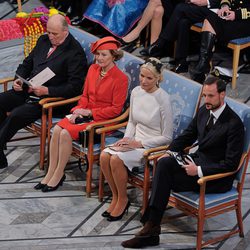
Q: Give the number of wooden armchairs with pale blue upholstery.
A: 4